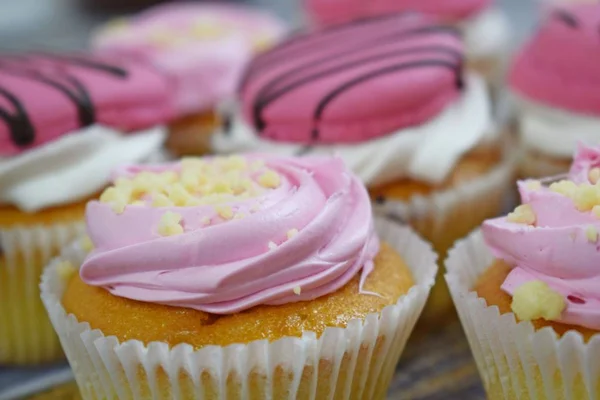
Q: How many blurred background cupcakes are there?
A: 5